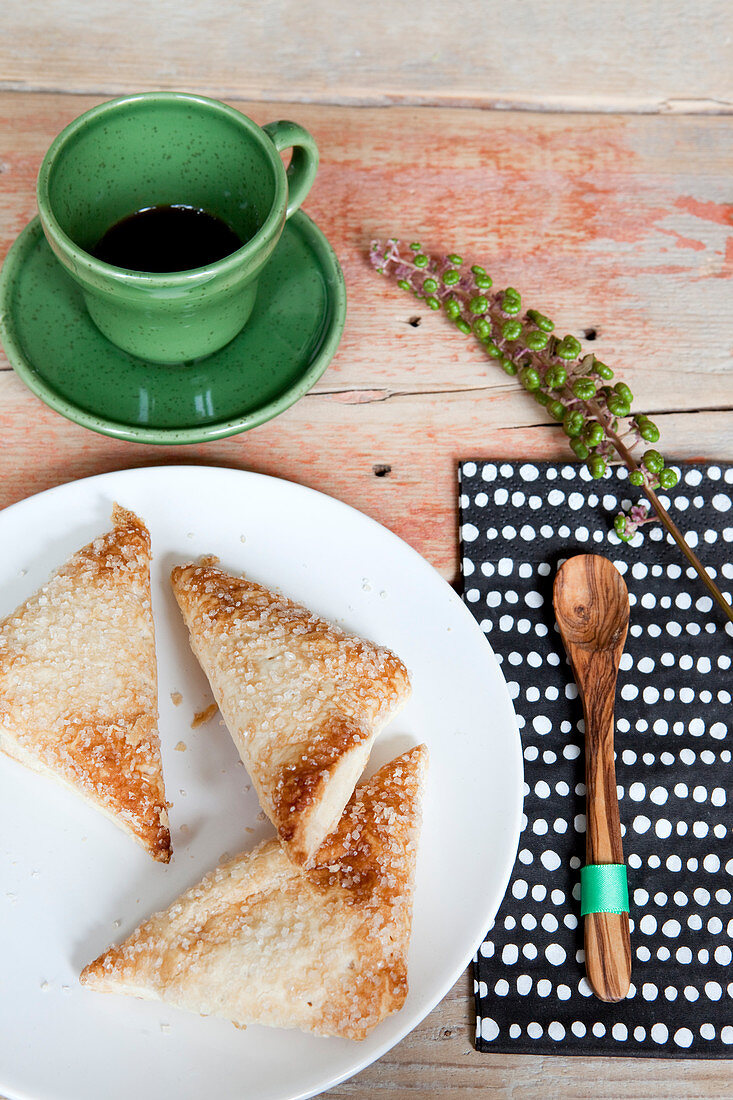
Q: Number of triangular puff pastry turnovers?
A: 3